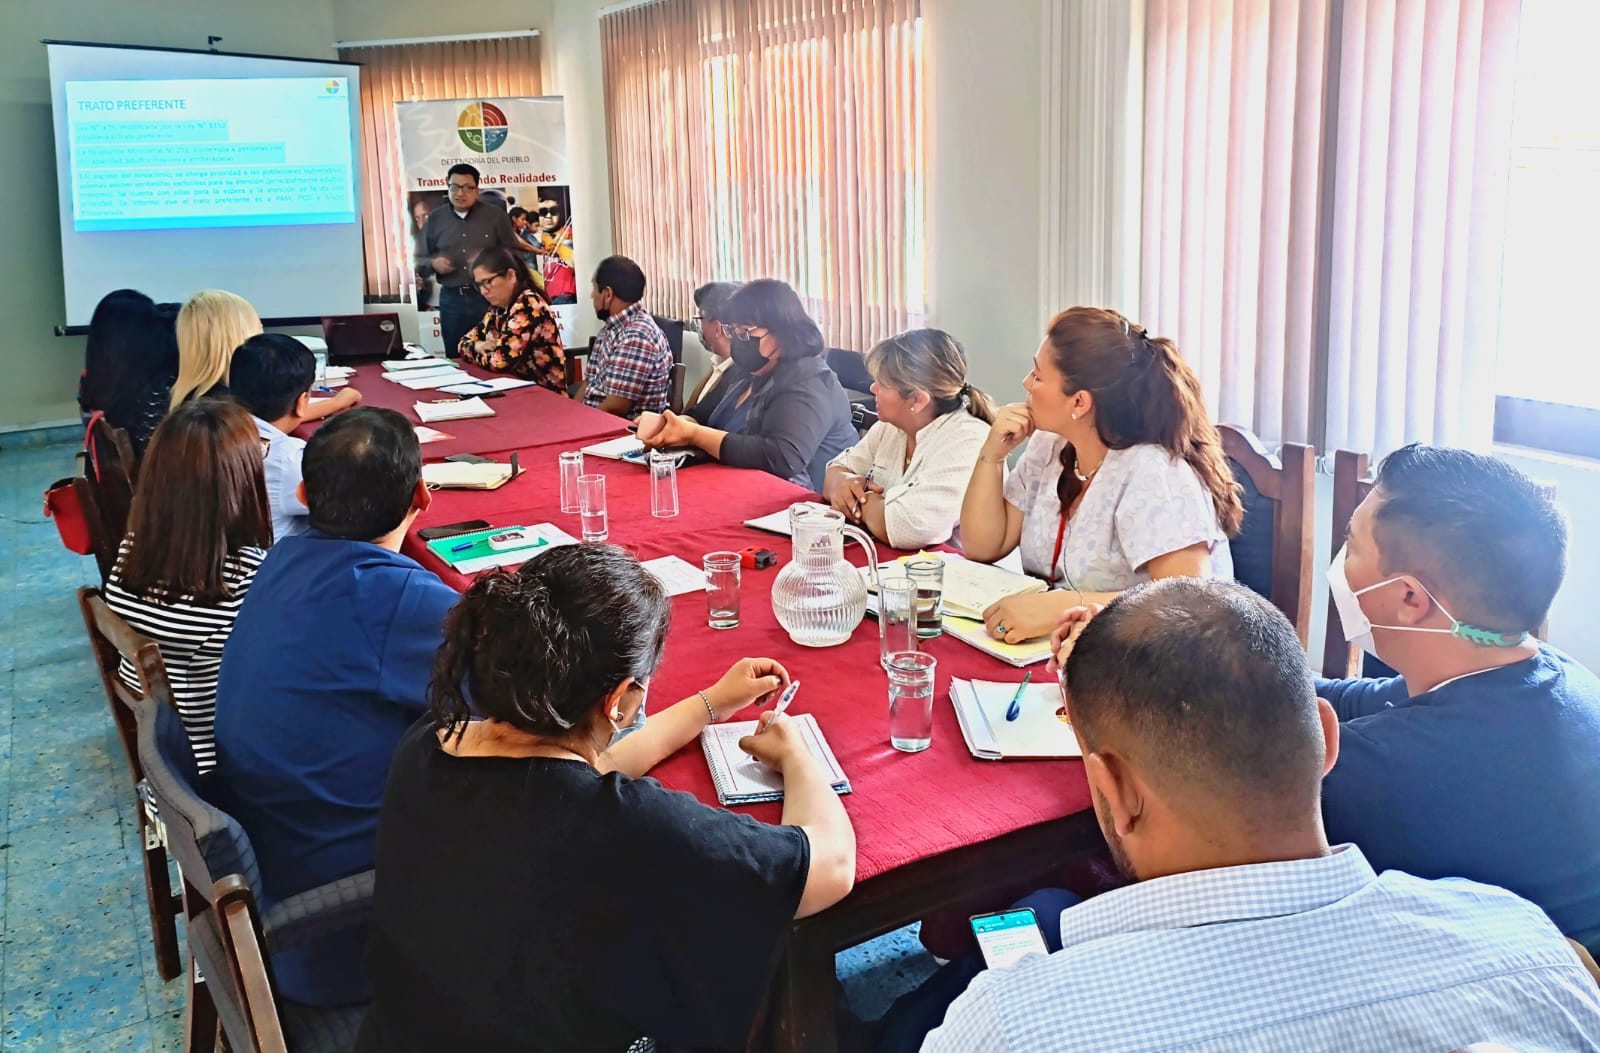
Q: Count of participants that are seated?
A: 15